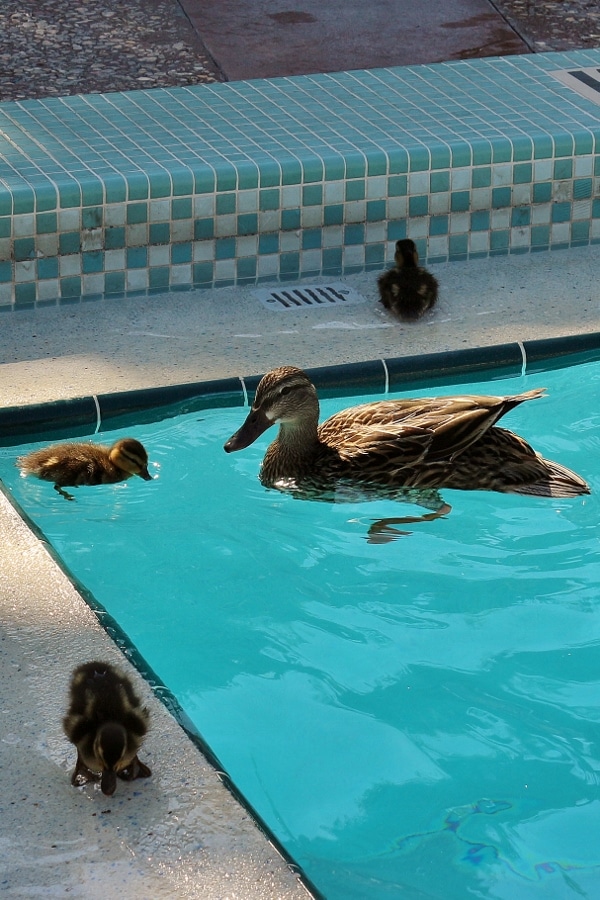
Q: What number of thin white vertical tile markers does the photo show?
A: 4